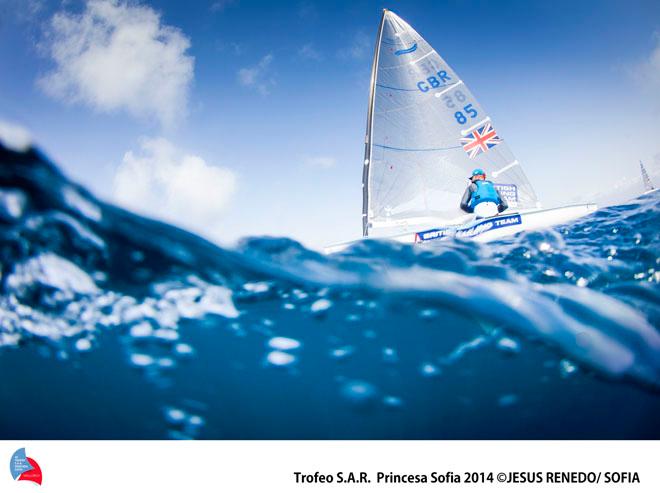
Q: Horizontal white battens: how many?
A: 4